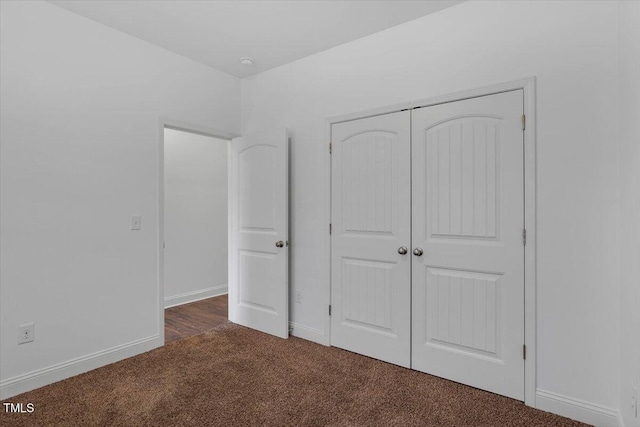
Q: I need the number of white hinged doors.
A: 3